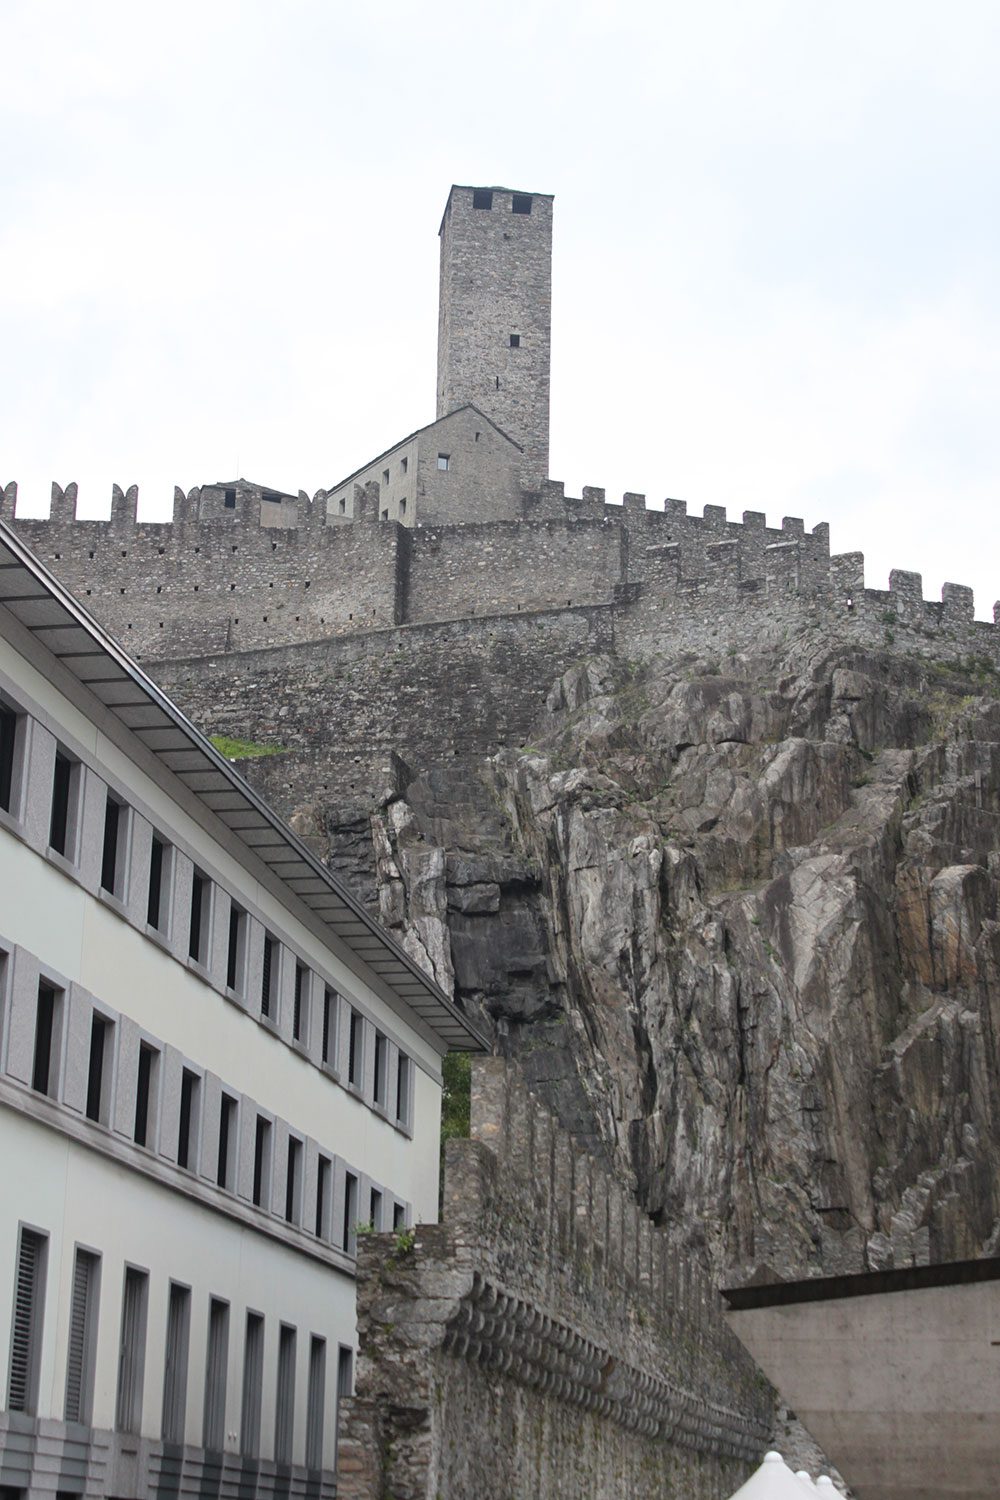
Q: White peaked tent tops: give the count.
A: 3